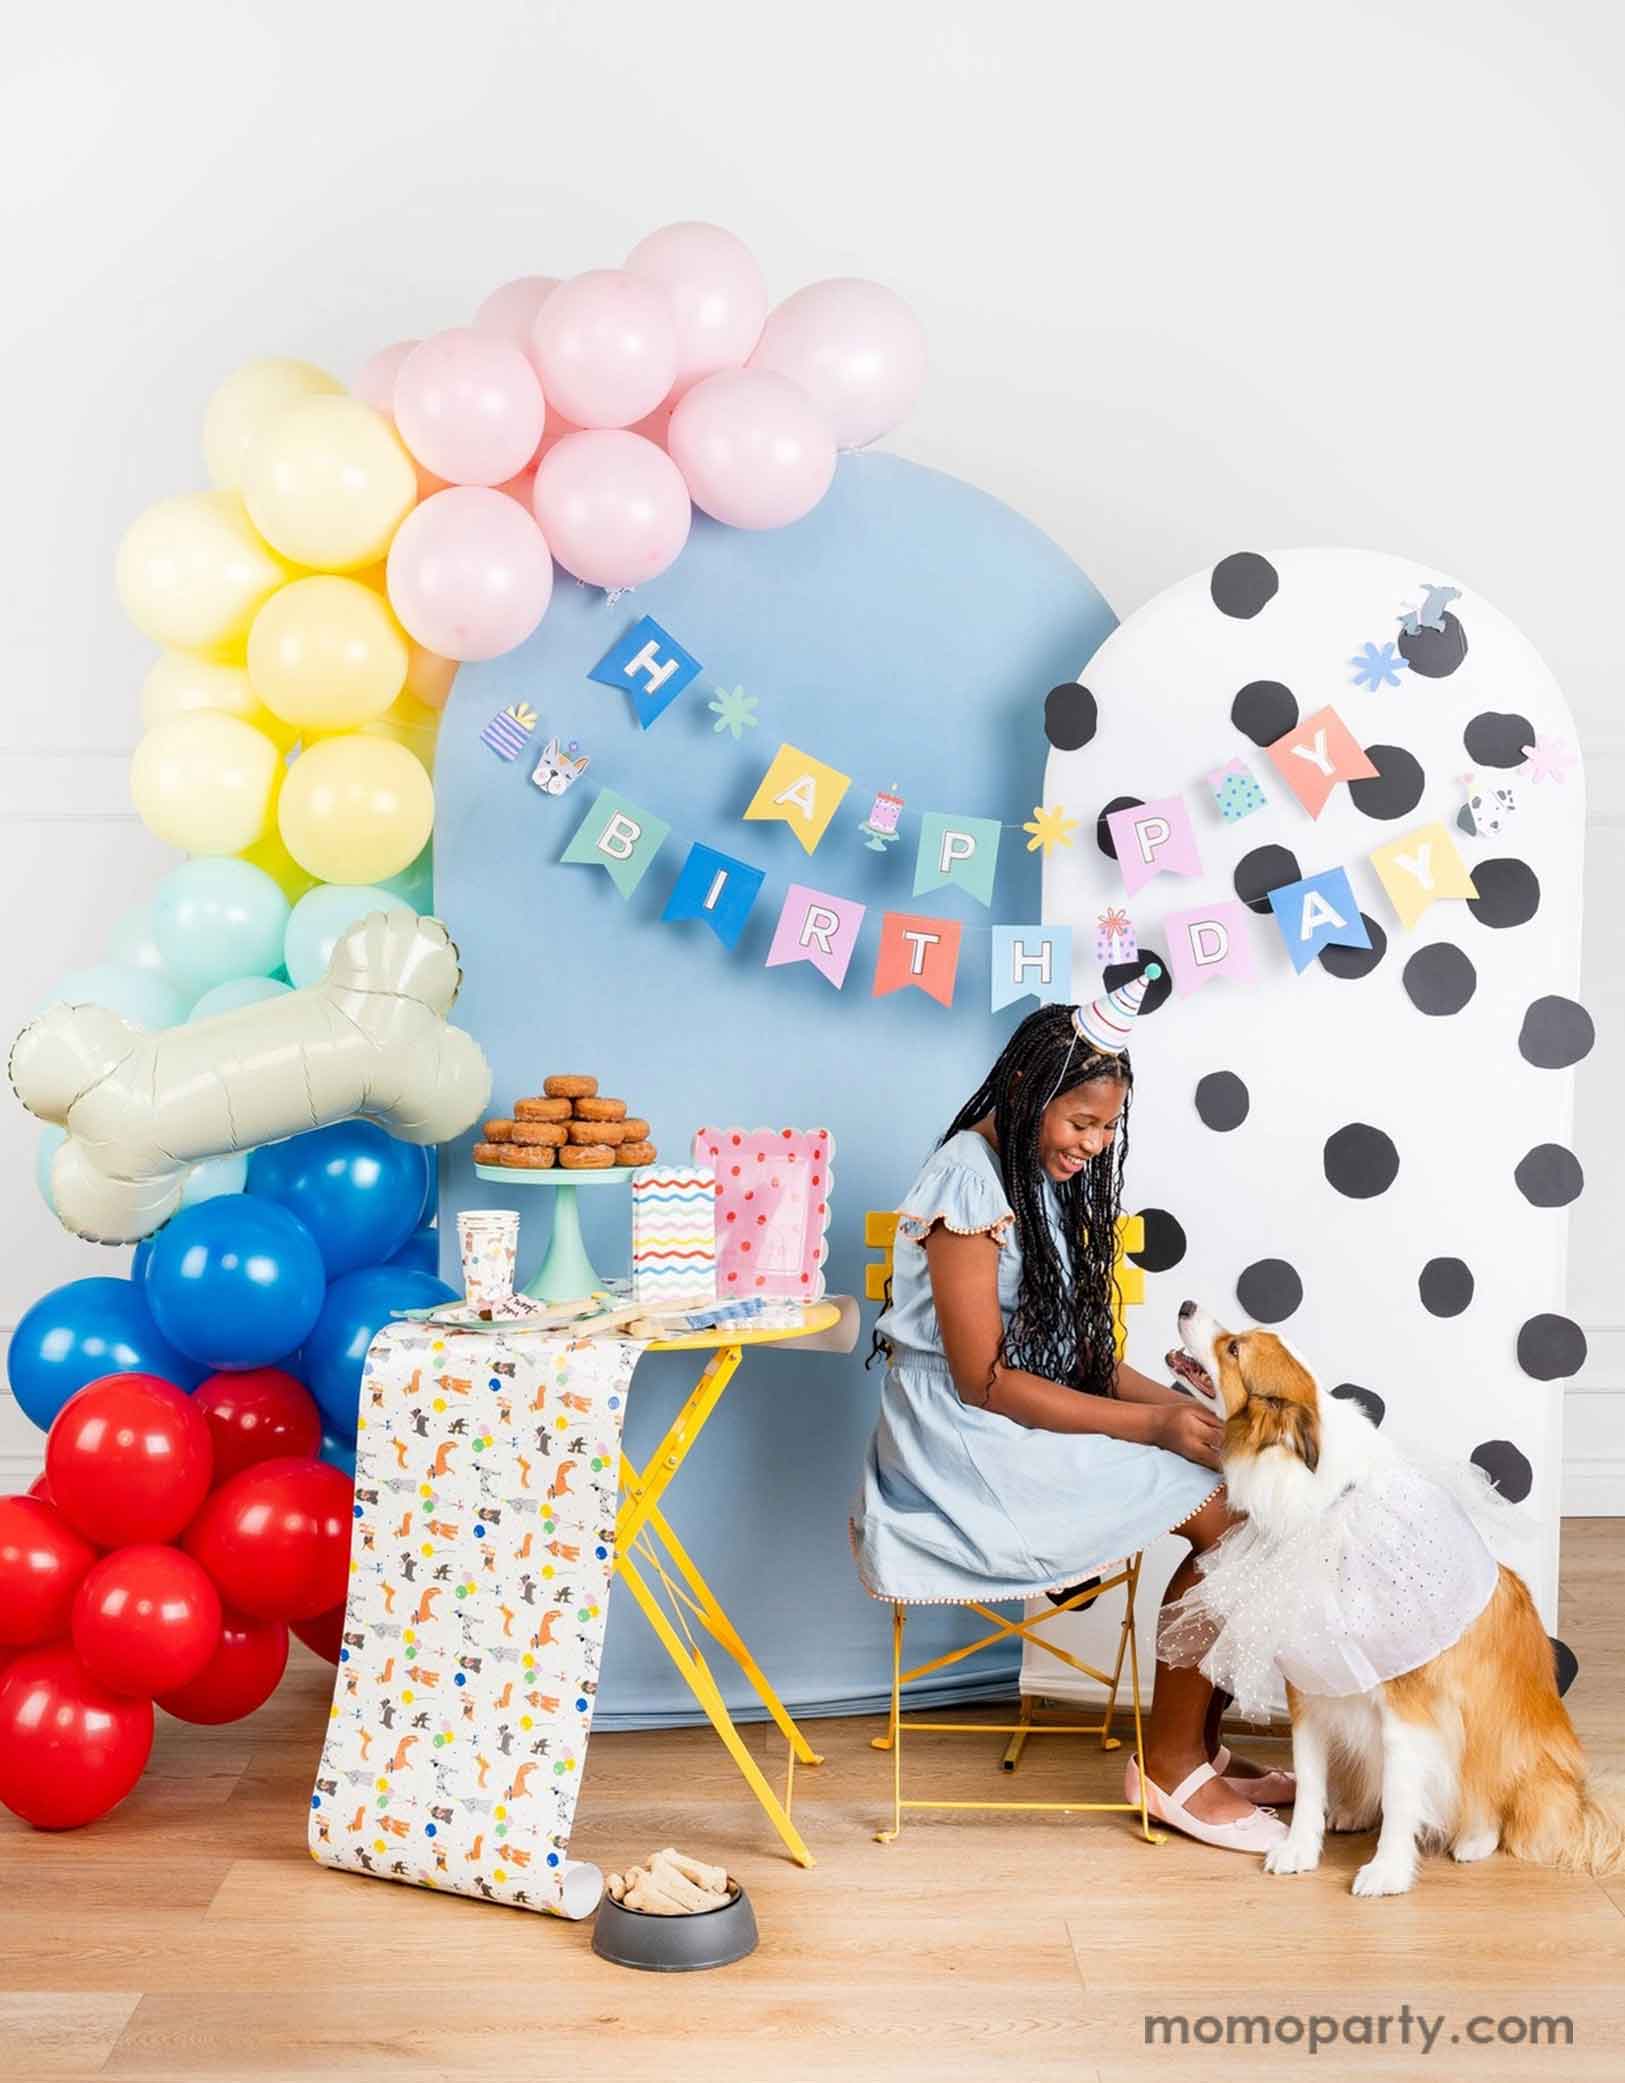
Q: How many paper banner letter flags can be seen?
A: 13